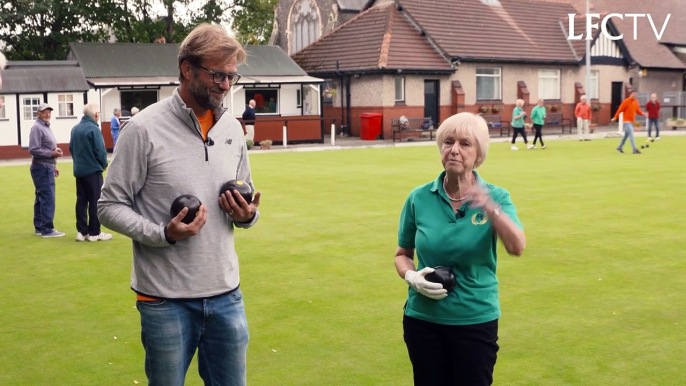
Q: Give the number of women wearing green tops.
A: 3